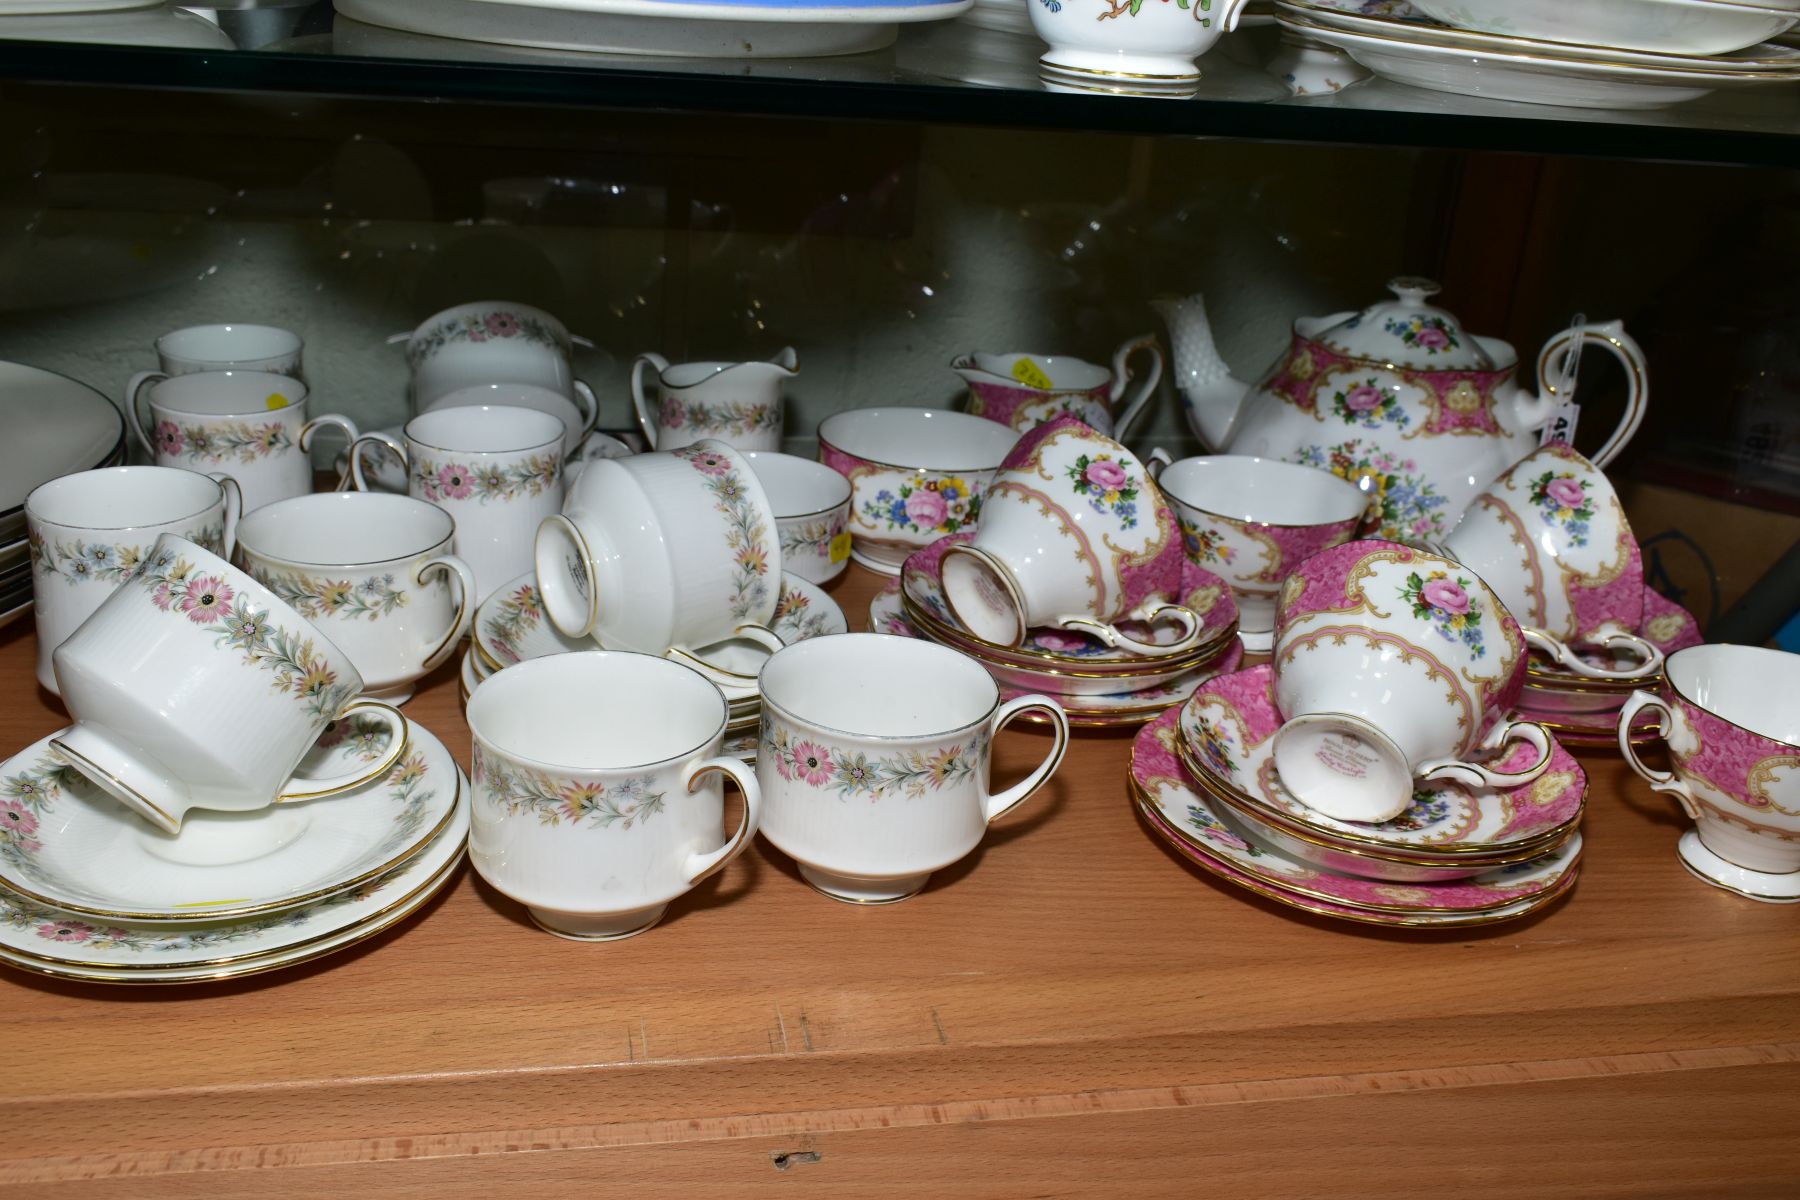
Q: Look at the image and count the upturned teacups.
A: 5